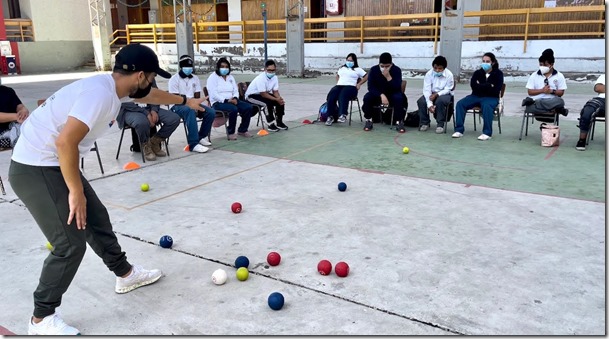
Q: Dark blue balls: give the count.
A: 4